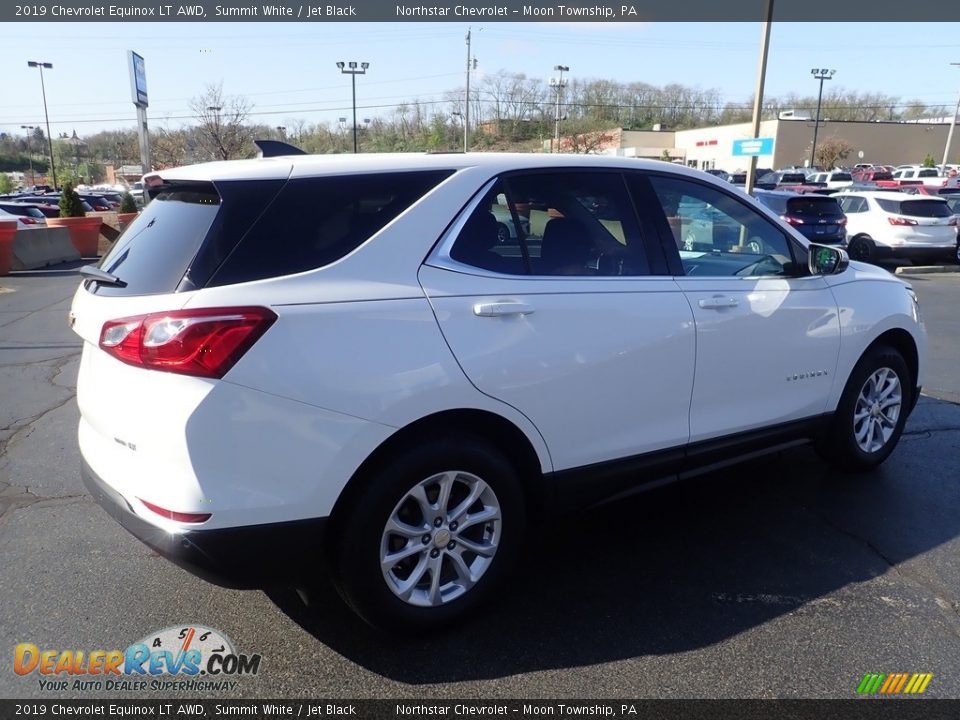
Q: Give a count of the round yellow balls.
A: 0